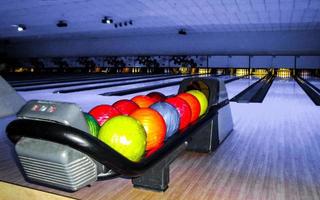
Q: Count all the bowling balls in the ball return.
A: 11